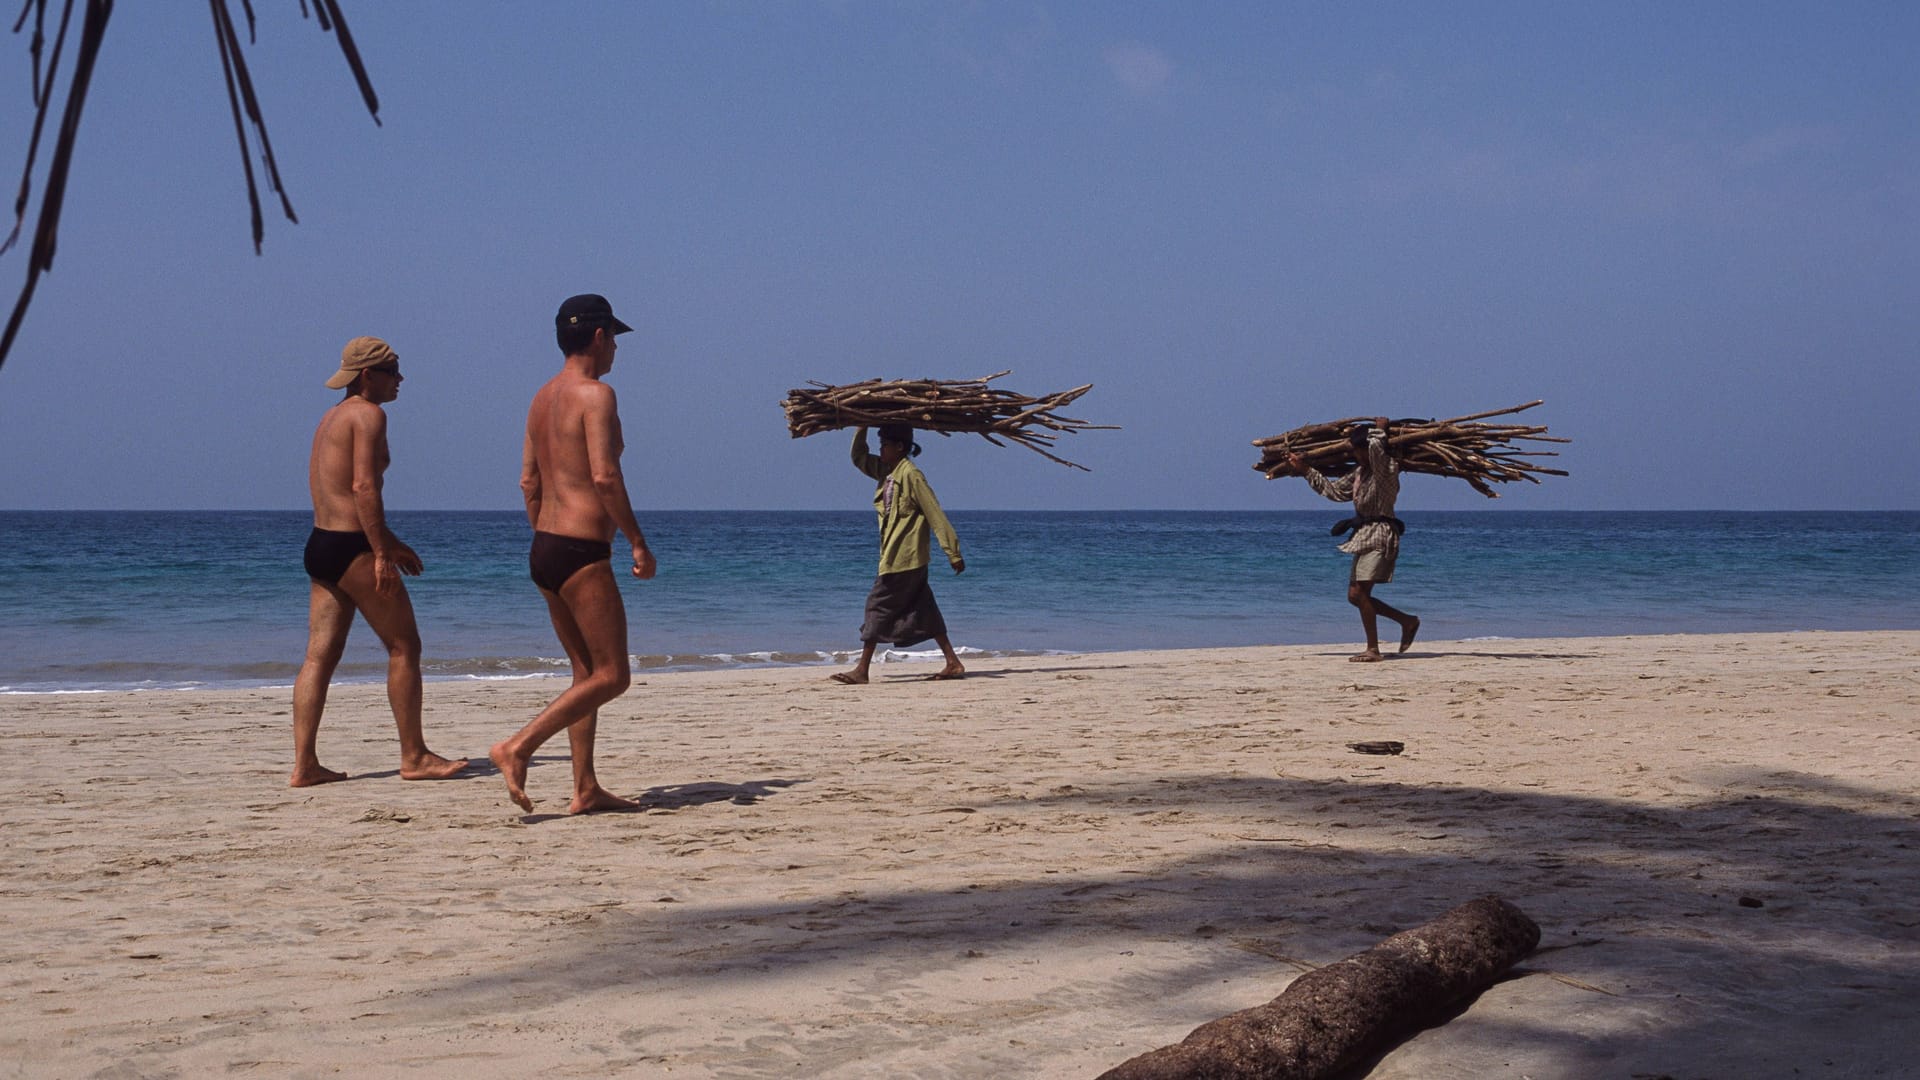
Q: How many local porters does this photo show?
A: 2